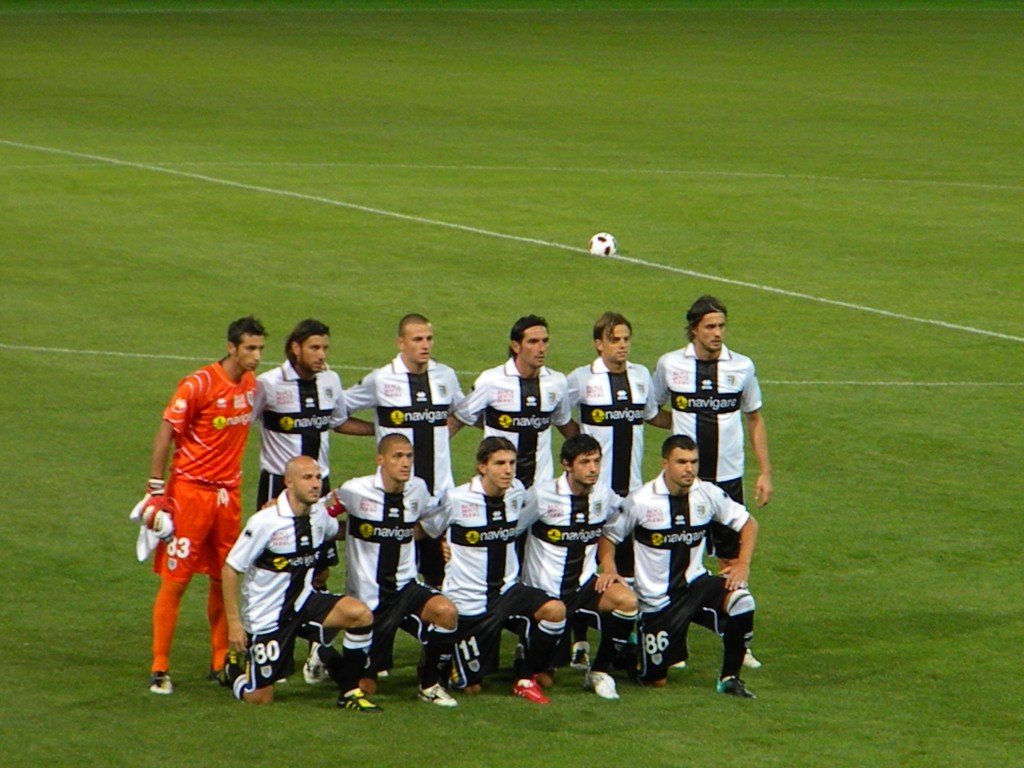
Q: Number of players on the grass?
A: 11